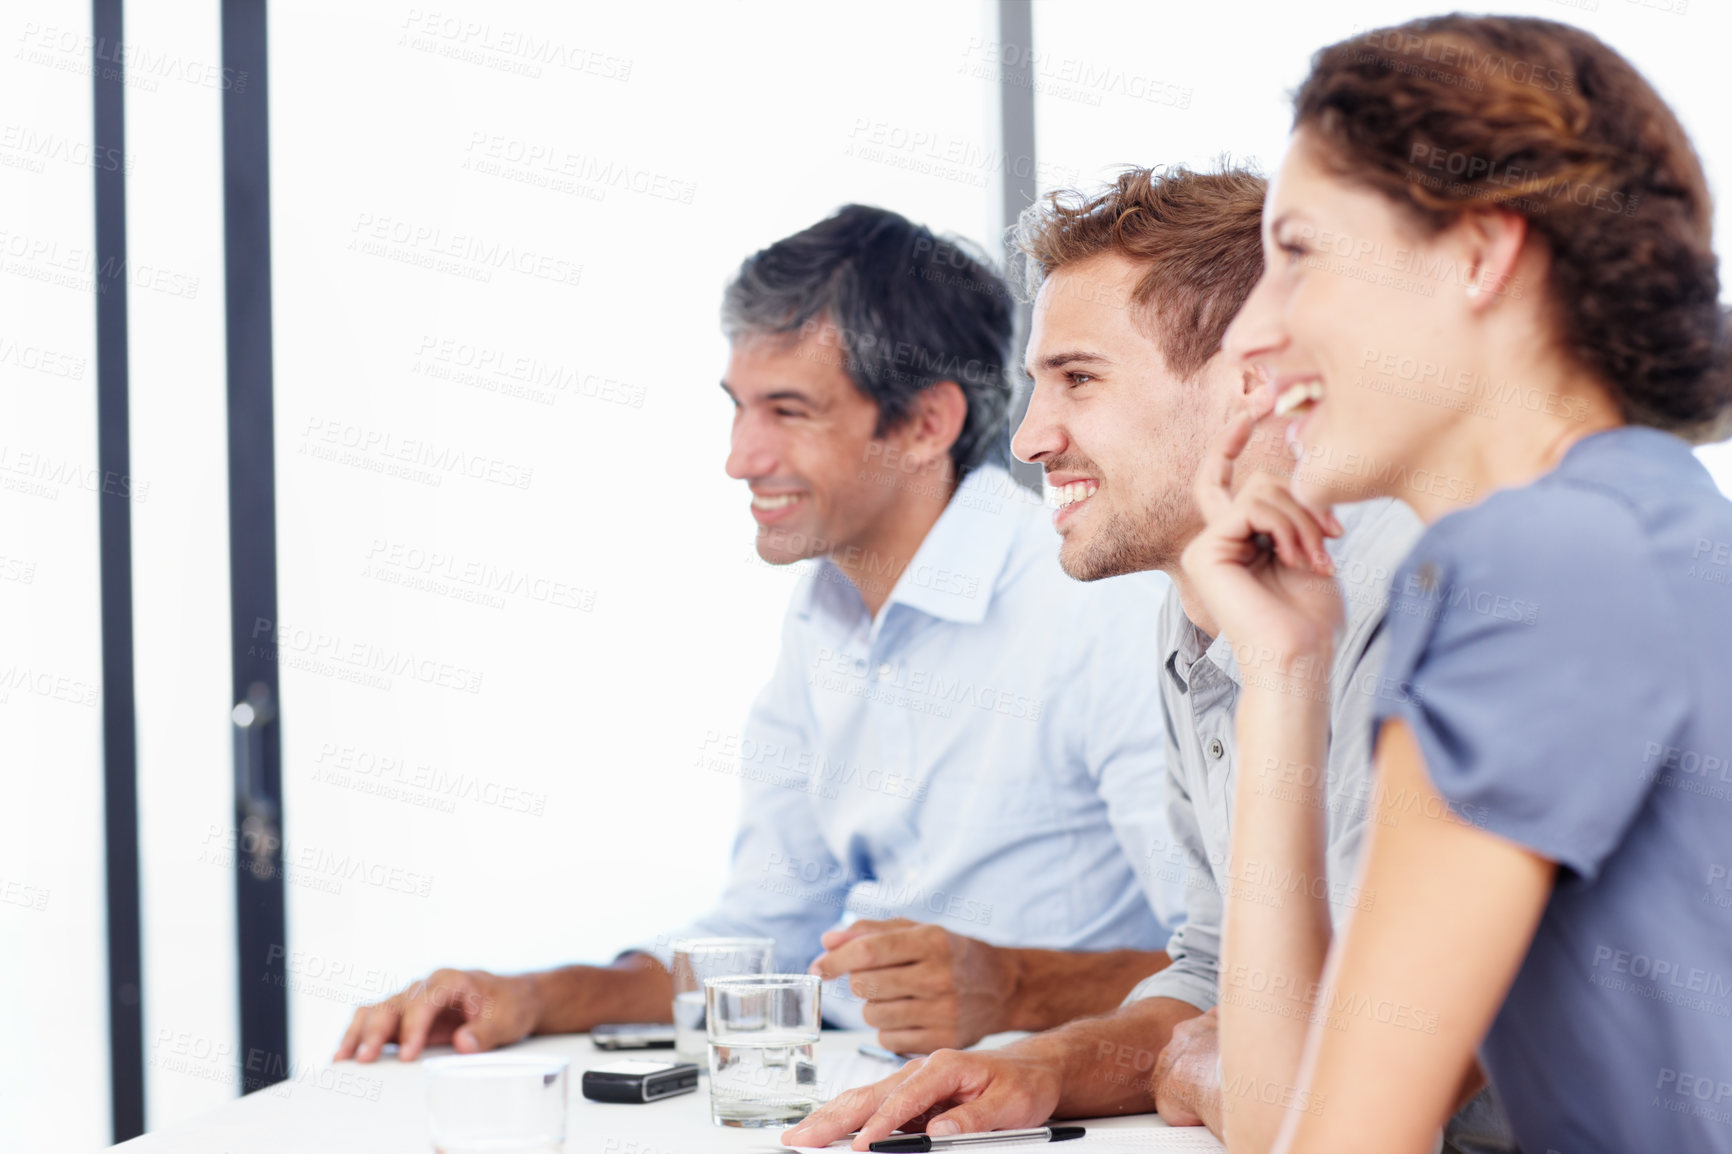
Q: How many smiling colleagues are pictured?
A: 3